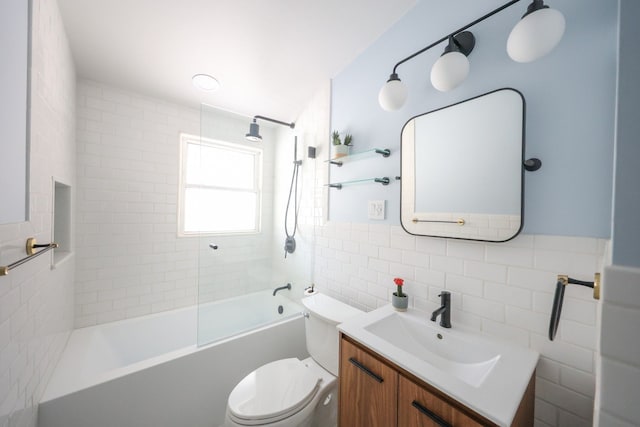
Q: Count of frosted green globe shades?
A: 0